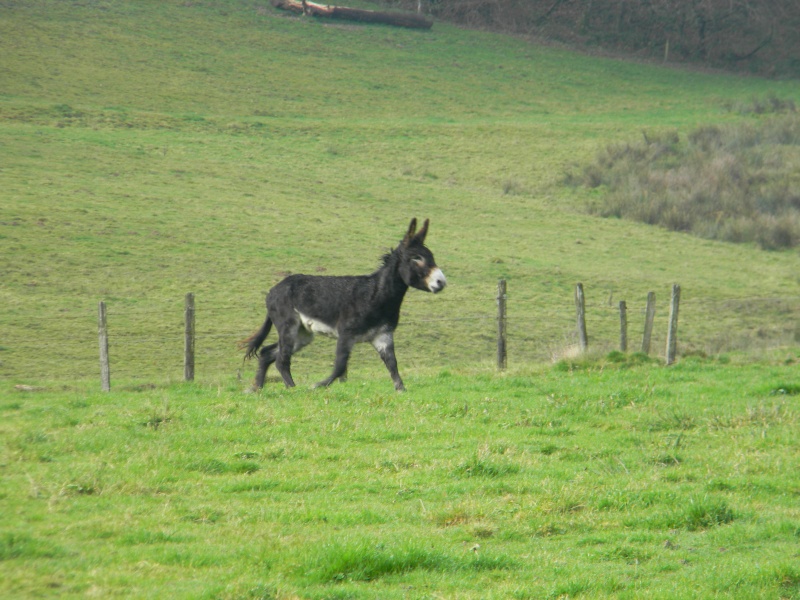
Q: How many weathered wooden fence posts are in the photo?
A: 7